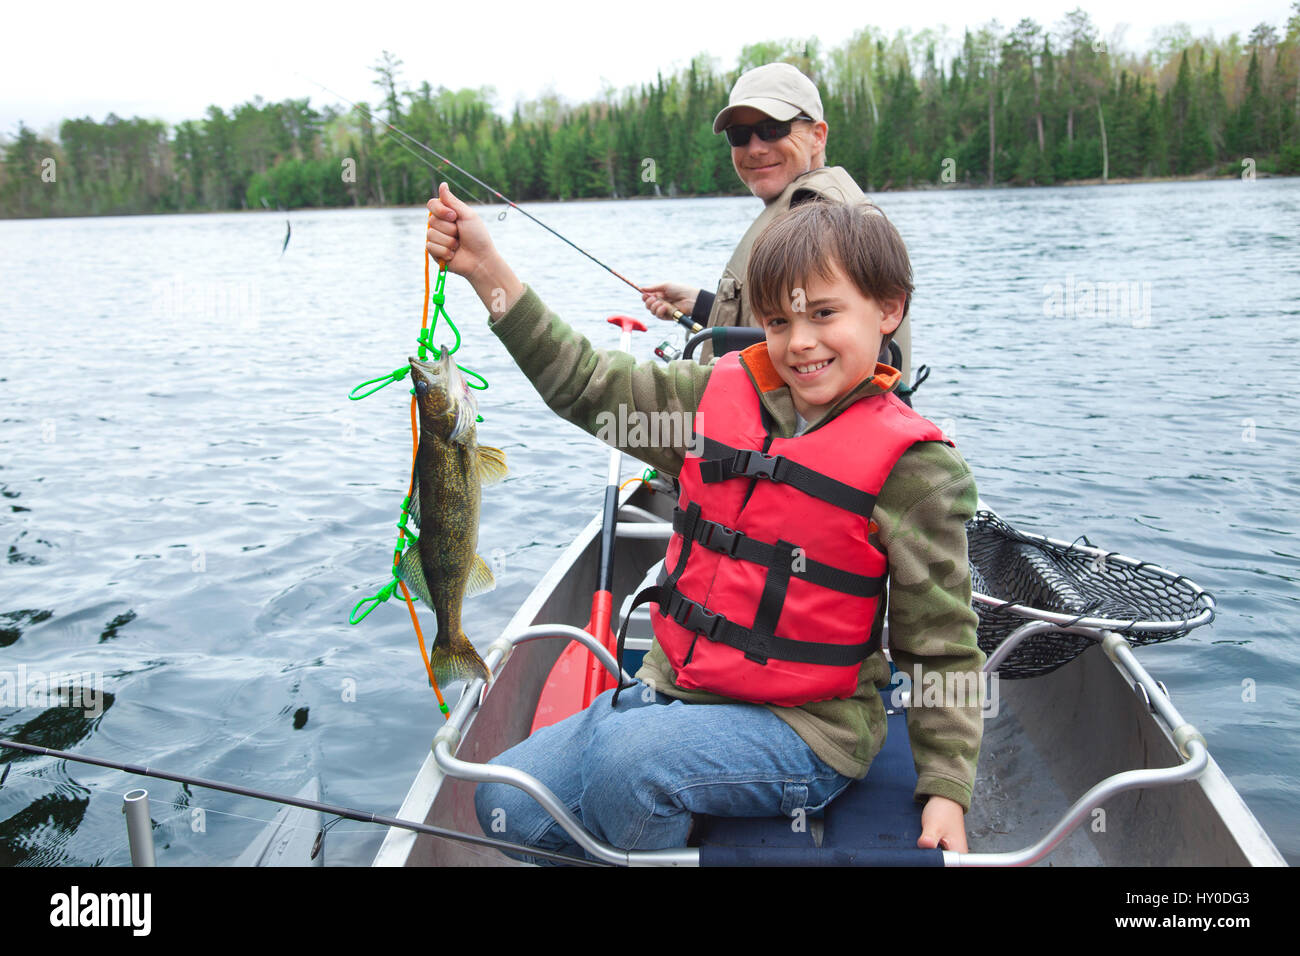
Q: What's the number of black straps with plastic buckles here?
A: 3